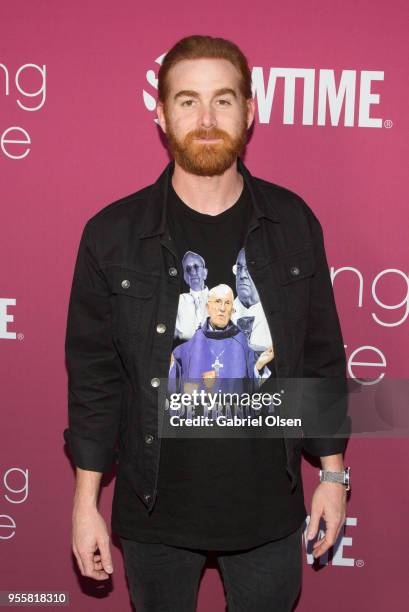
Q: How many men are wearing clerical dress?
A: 3